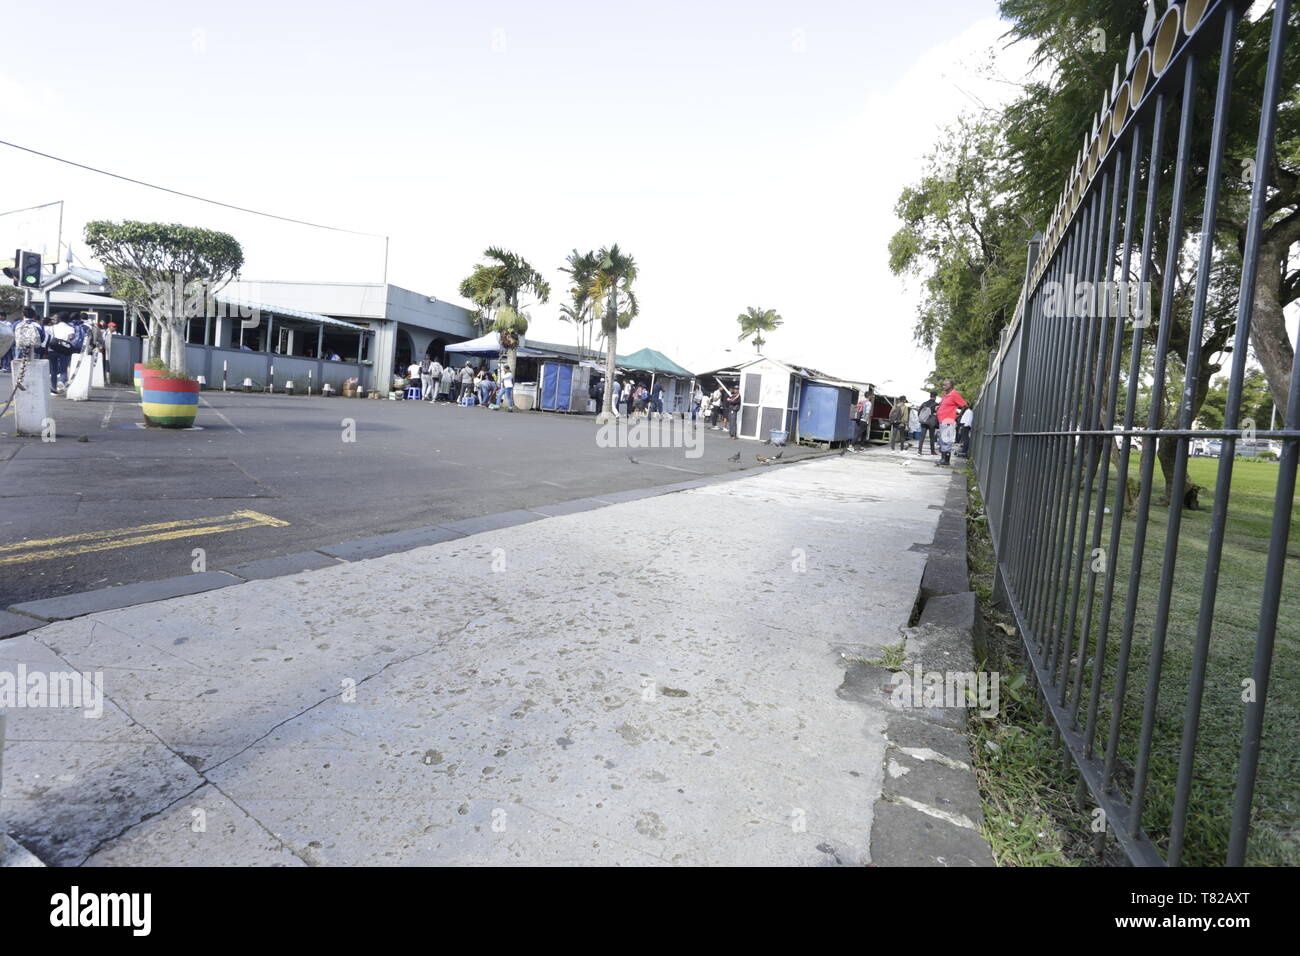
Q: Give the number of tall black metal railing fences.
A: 1